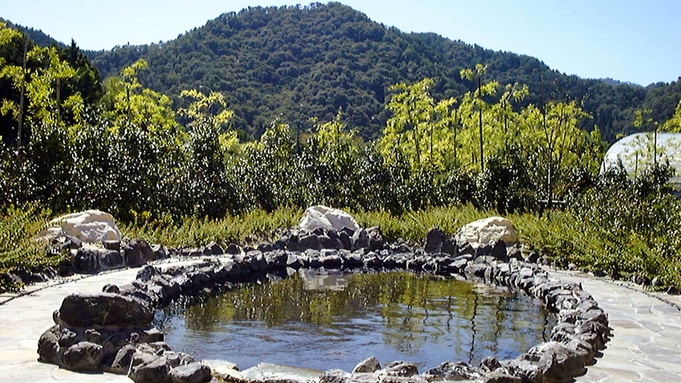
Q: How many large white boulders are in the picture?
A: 3